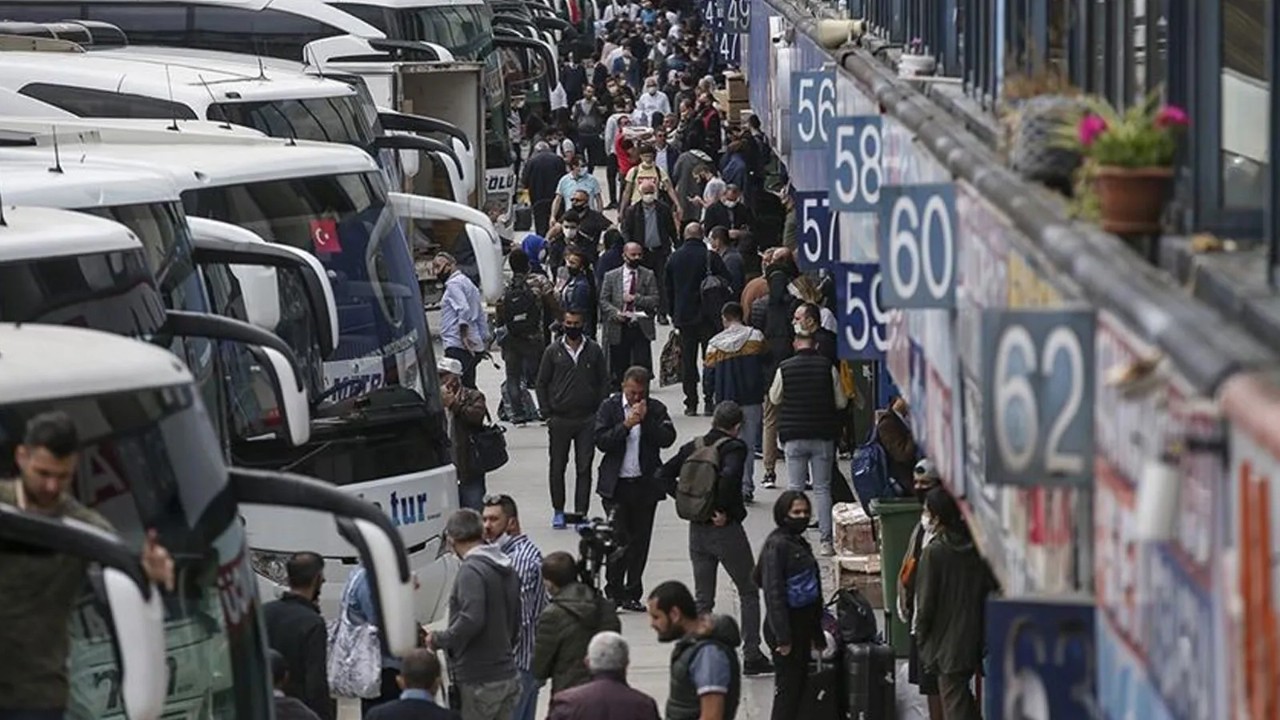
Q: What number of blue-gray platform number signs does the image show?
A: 4